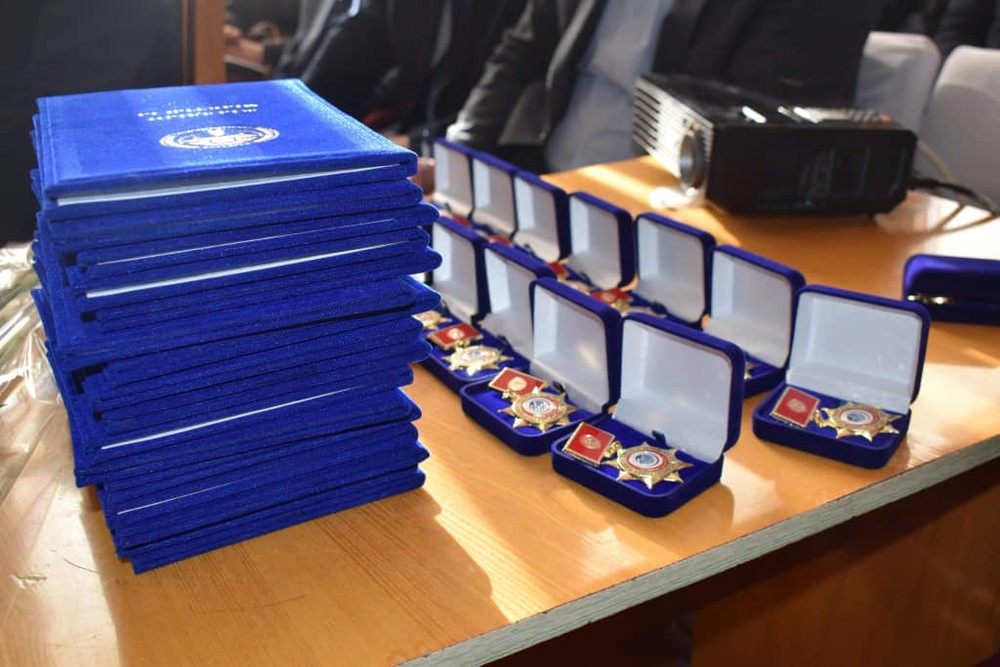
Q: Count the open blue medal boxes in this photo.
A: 11